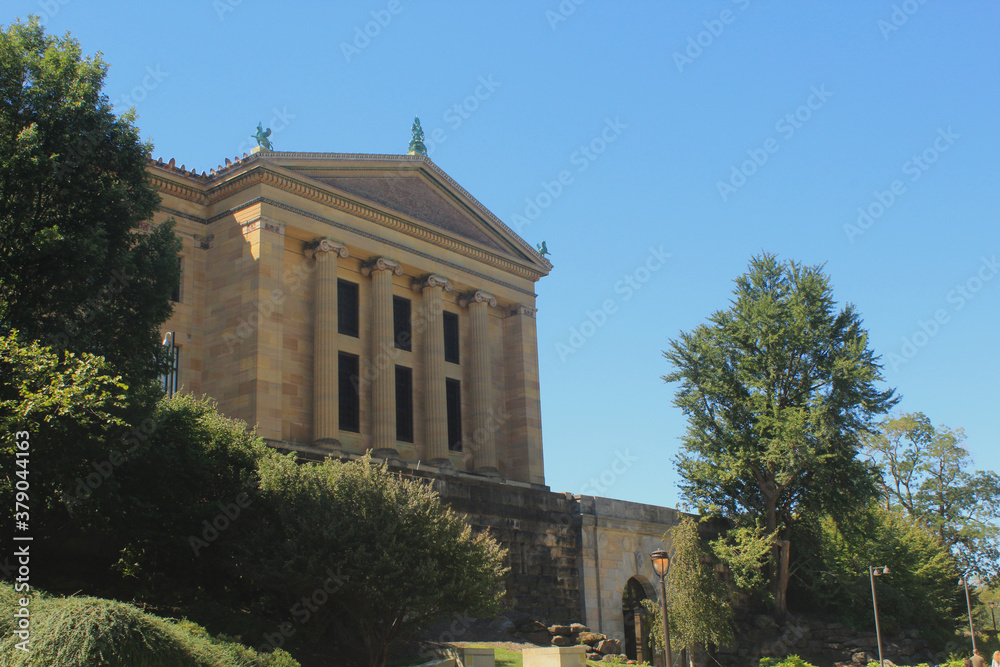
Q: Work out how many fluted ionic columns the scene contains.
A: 4